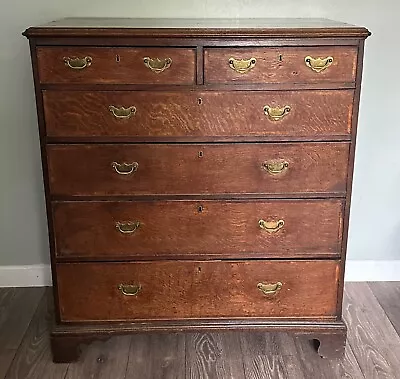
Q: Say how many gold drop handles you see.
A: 12